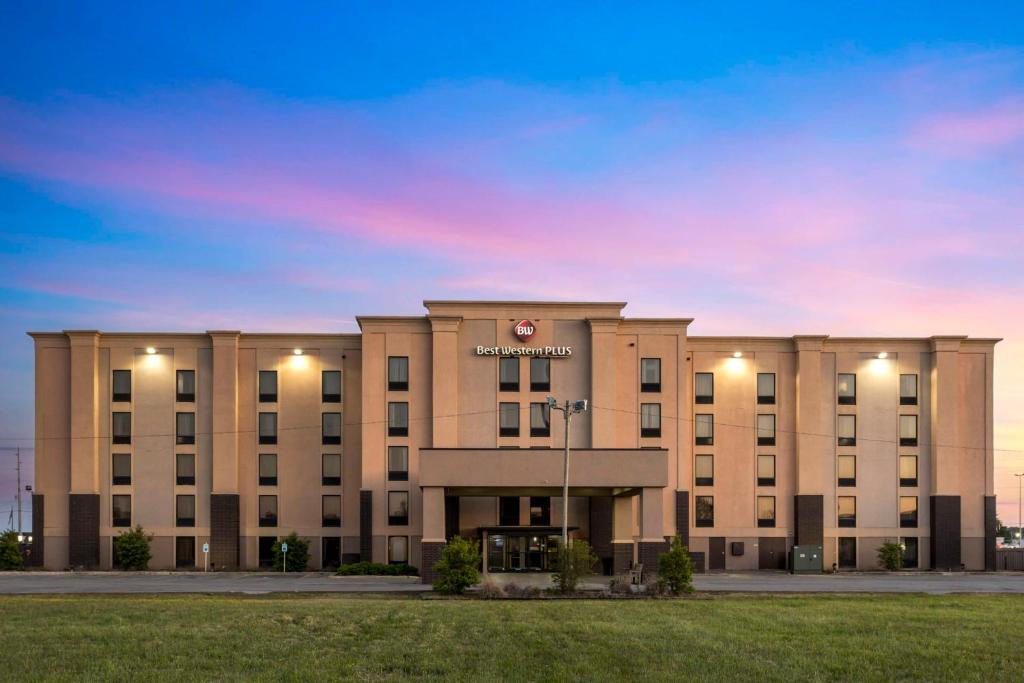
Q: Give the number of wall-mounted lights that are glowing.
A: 4